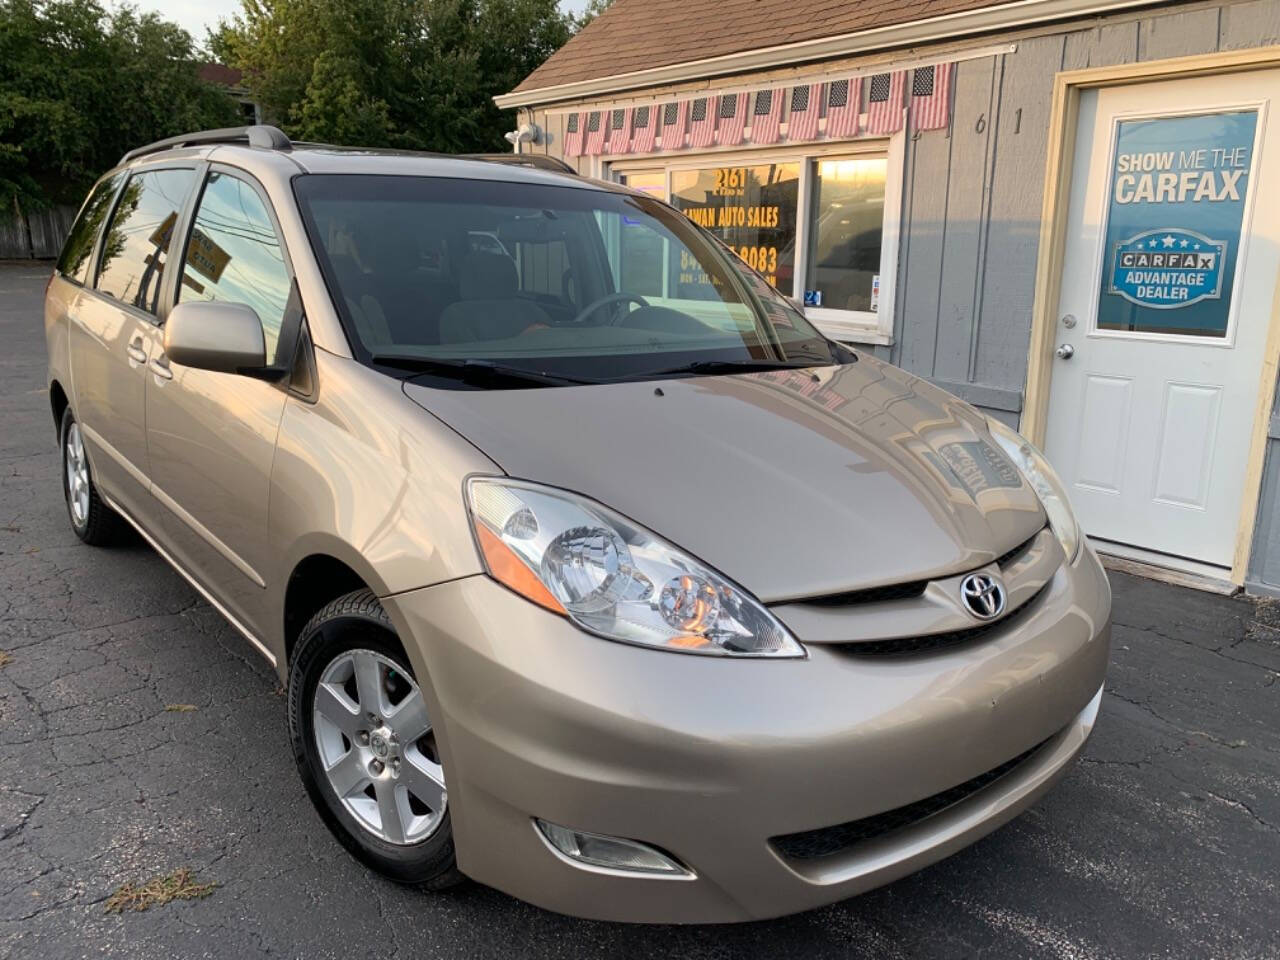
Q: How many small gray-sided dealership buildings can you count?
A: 1